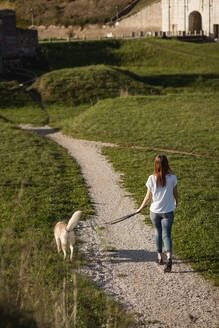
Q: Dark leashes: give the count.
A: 1